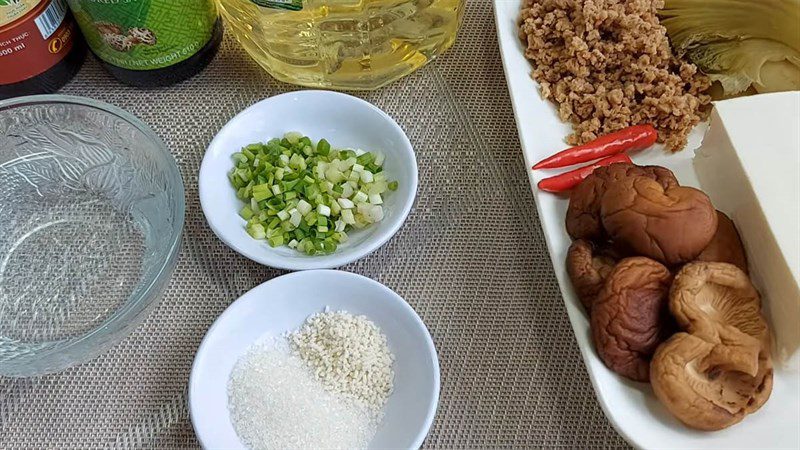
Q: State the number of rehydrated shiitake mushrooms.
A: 7